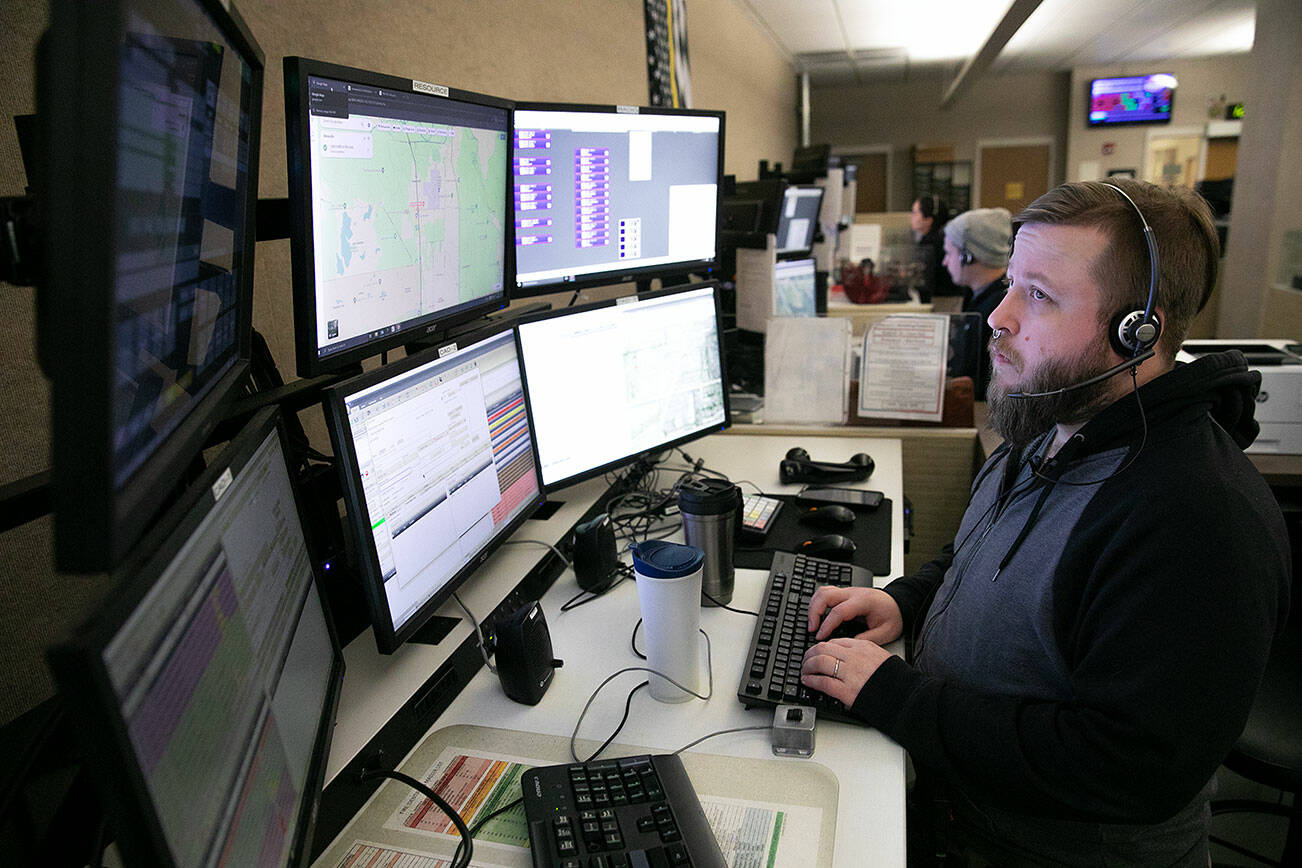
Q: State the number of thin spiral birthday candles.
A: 0